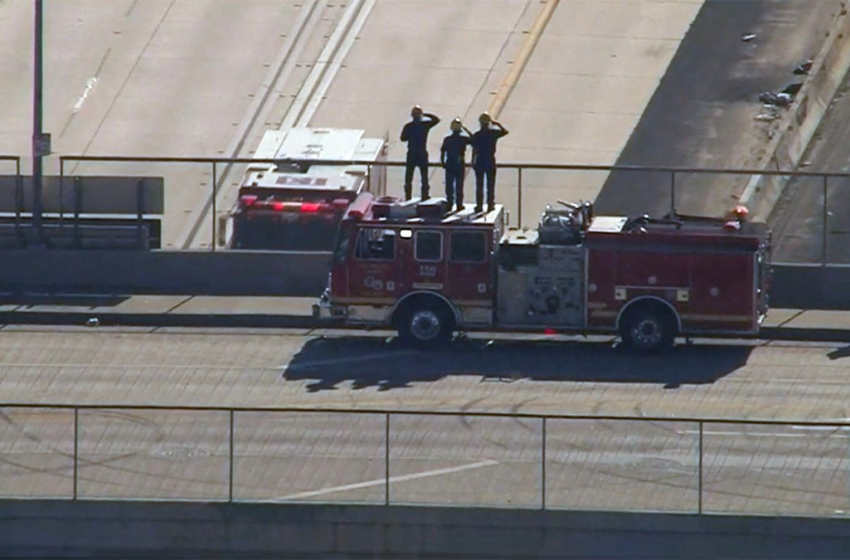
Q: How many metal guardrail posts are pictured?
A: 12